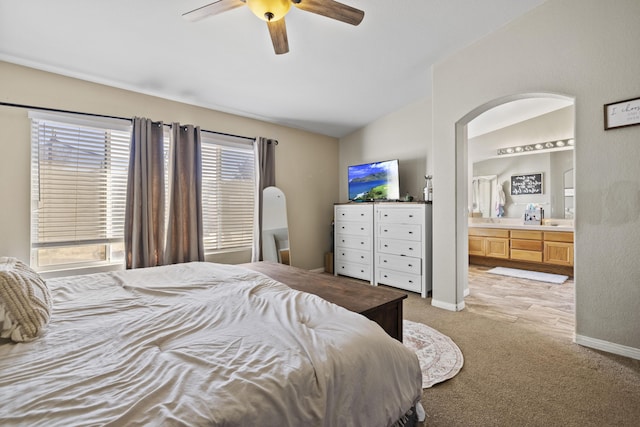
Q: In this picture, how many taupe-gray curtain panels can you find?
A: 3